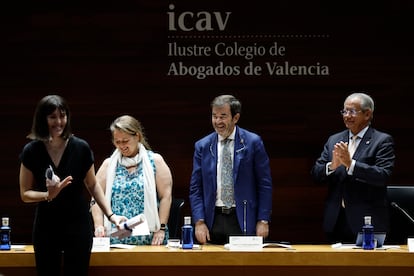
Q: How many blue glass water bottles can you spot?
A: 3